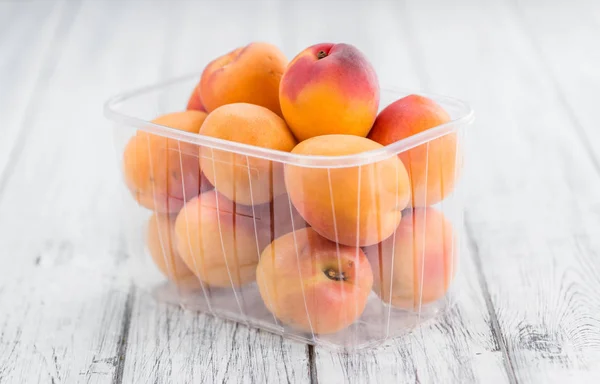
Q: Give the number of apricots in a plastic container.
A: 11